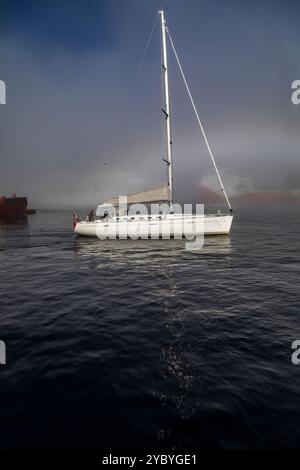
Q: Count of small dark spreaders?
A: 3